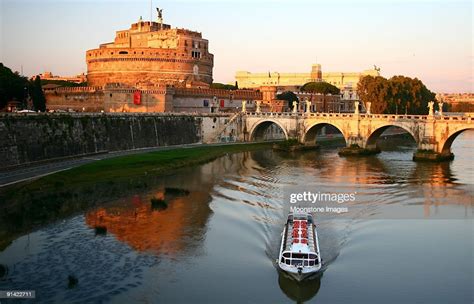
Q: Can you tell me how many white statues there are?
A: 8